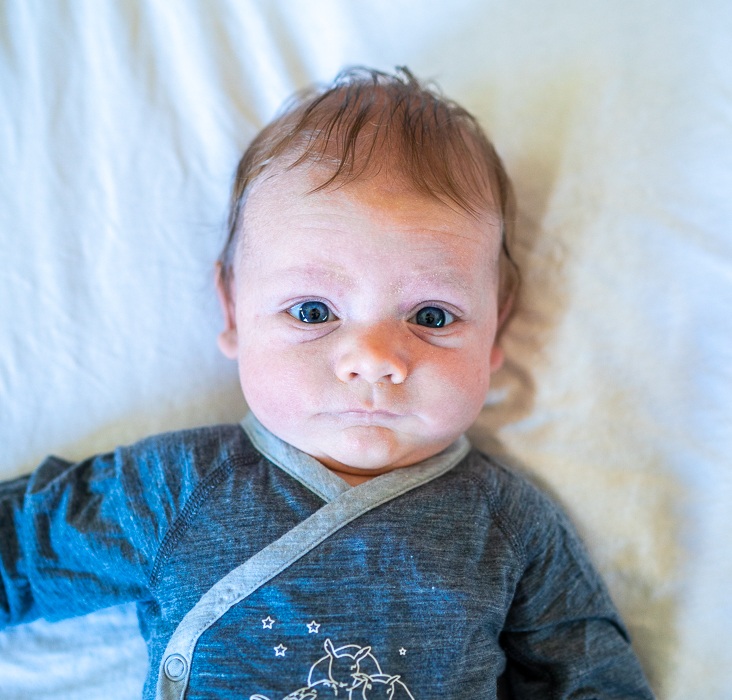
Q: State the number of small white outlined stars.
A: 4